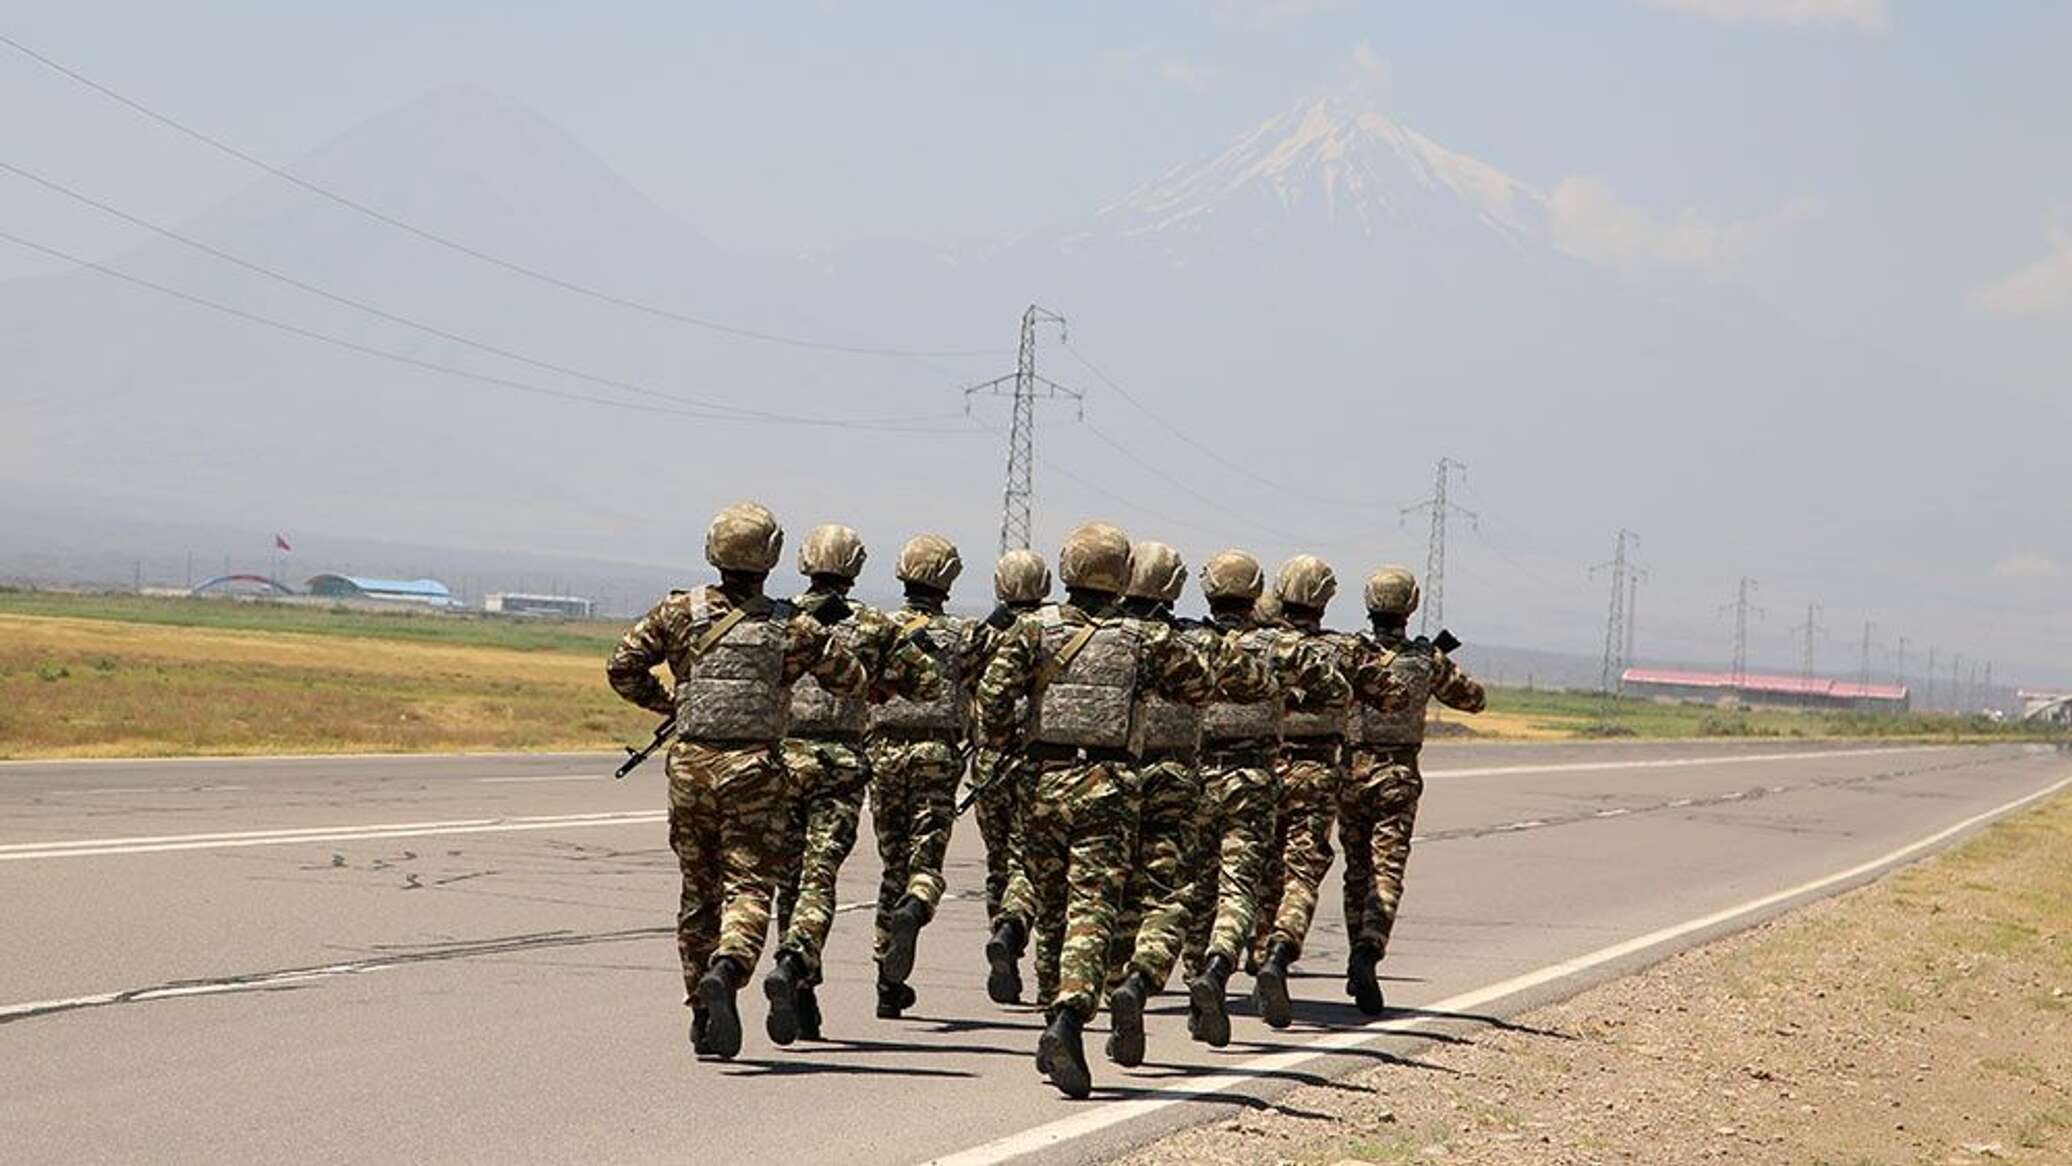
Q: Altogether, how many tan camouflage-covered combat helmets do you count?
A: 10